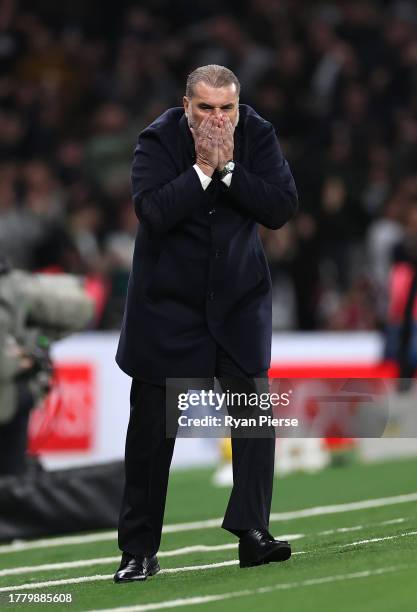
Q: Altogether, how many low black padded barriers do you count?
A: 1